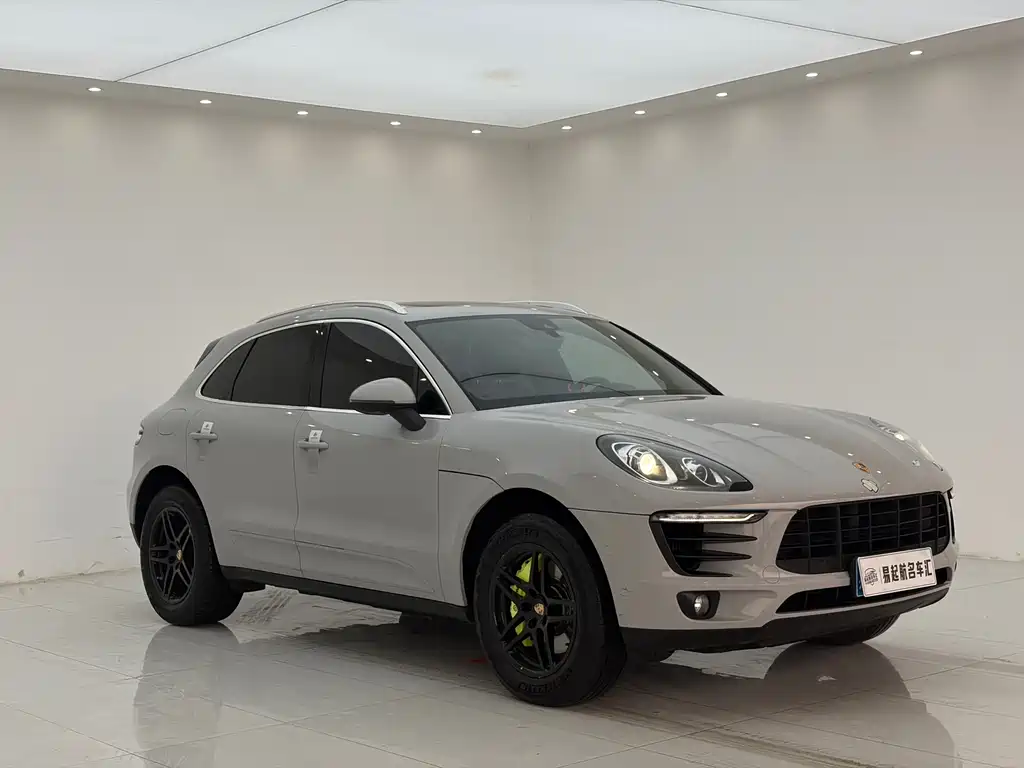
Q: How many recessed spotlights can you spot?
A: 10